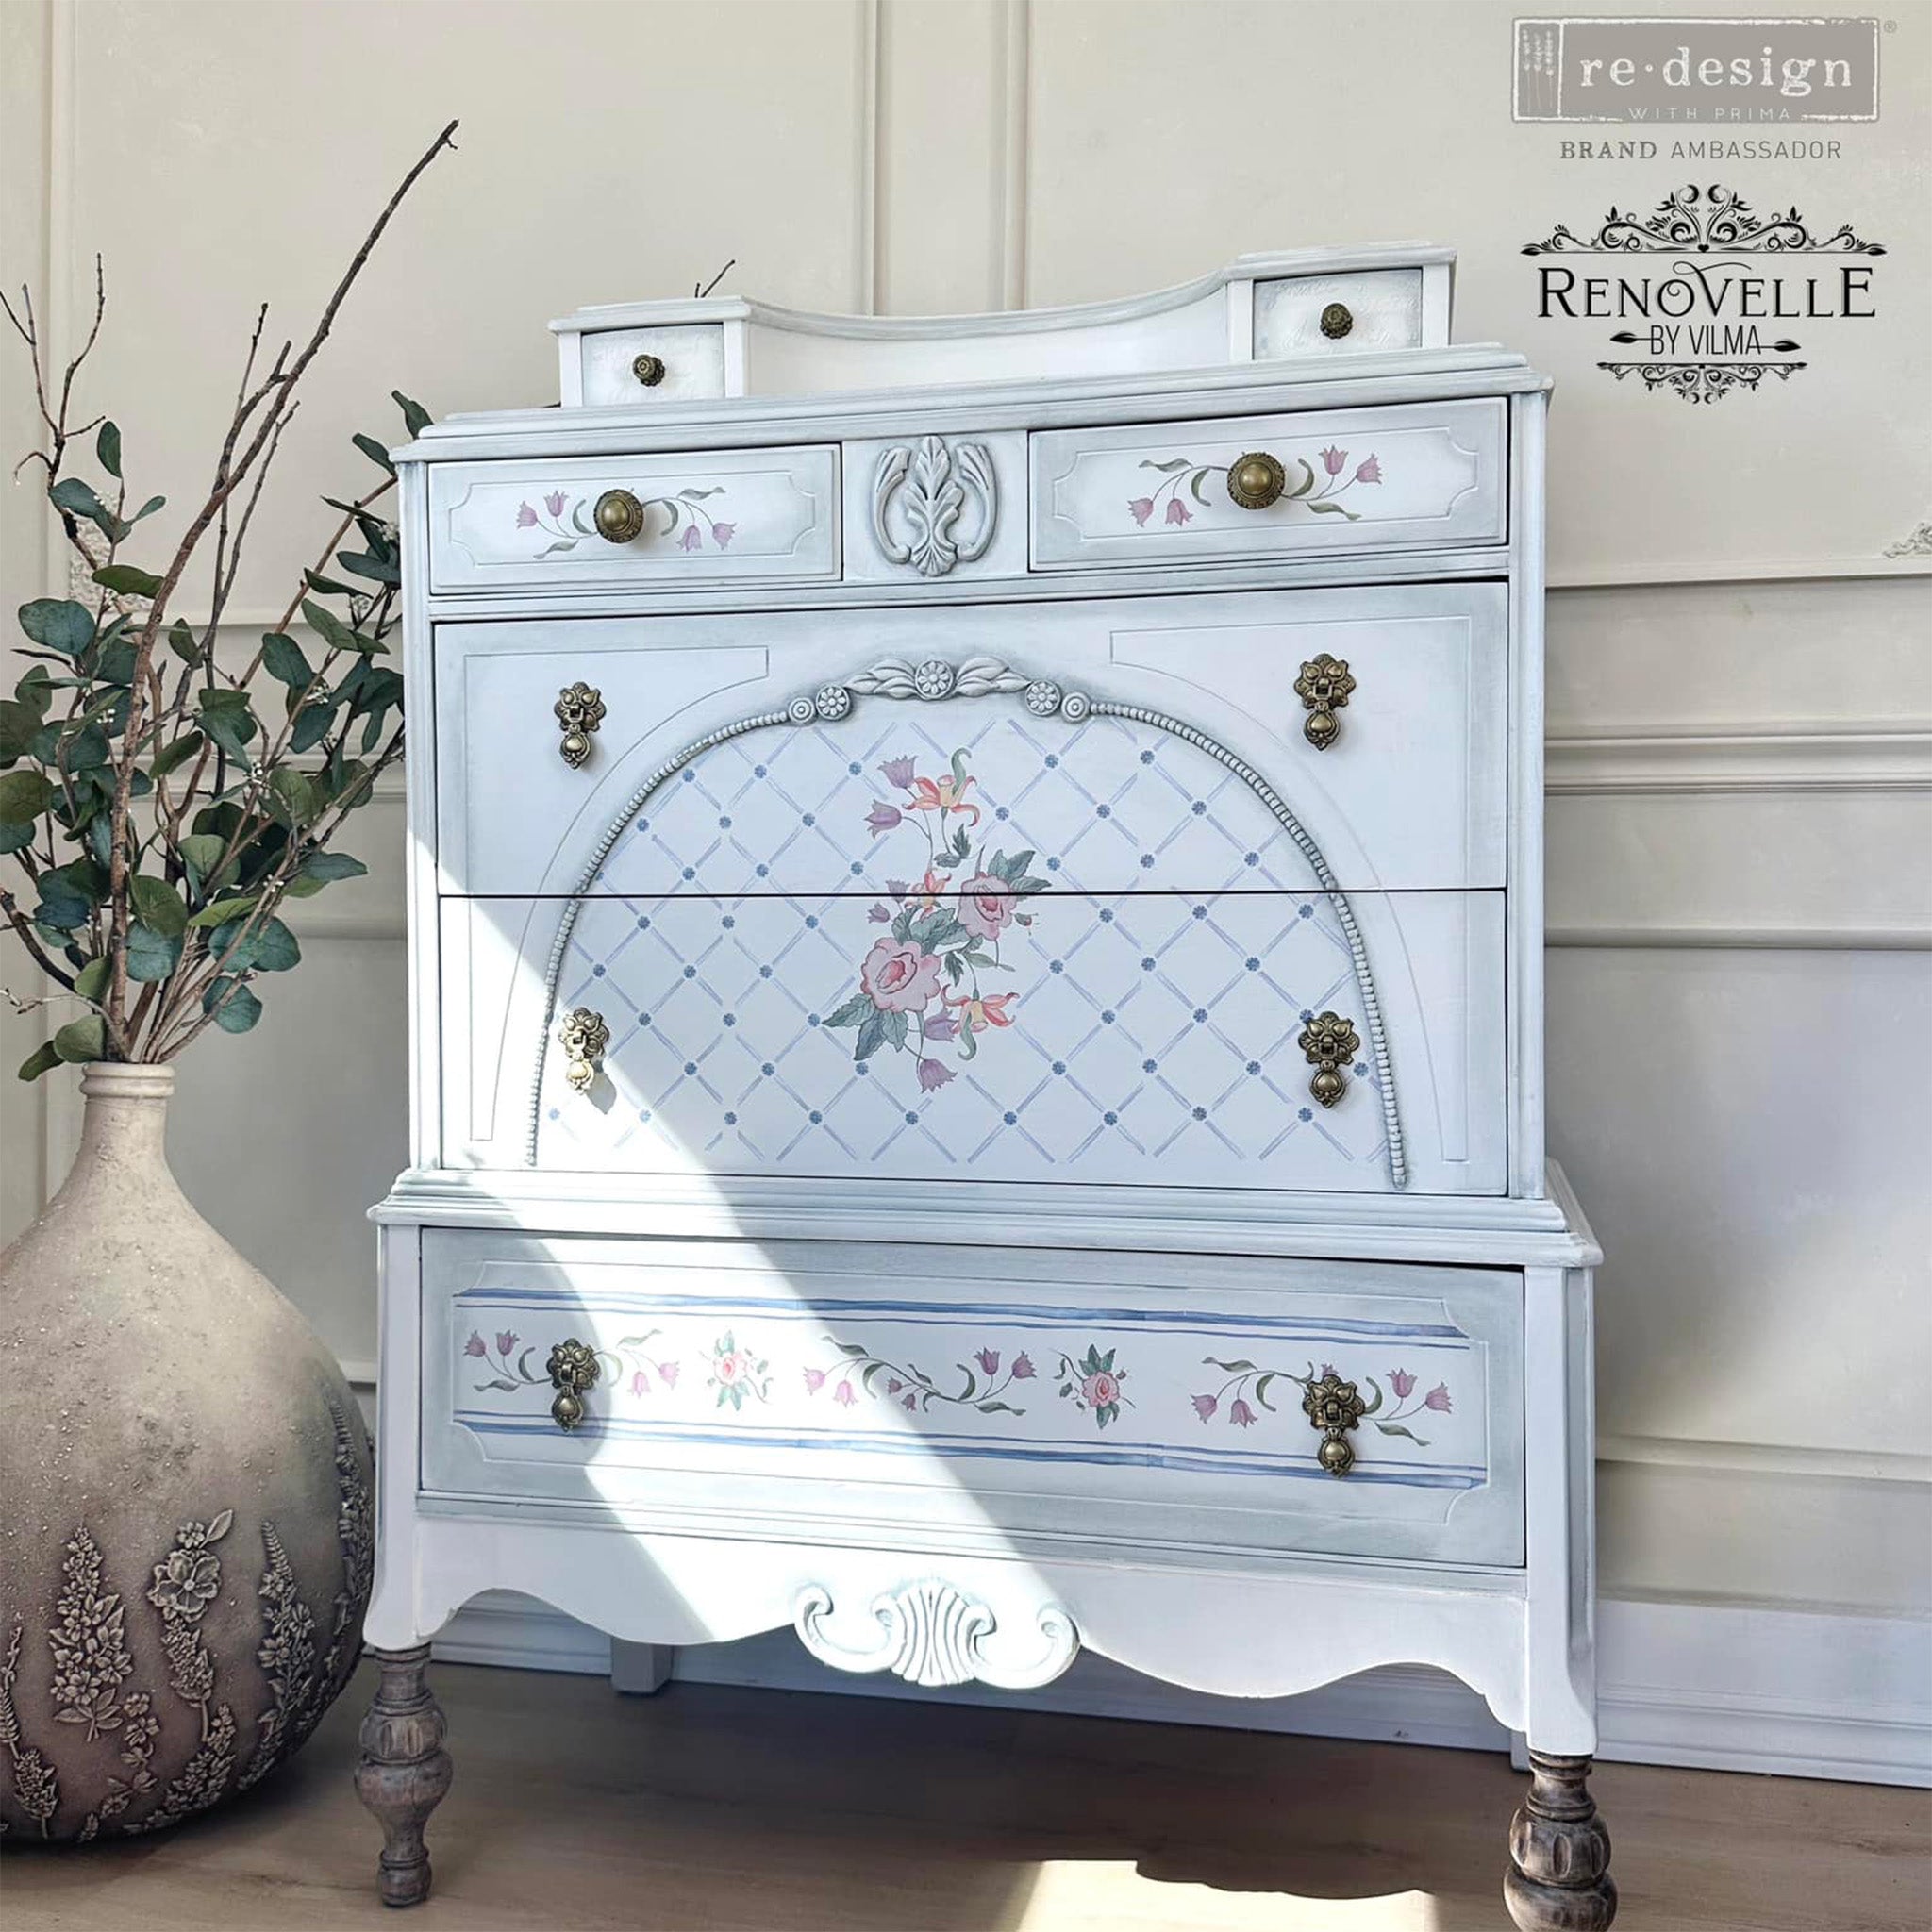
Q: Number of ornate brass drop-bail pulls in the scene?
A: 6